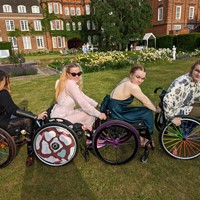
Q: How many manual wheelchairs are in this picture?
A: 4